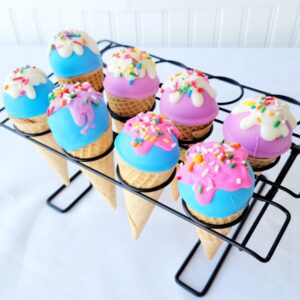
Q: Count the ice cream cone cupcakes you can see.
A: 8